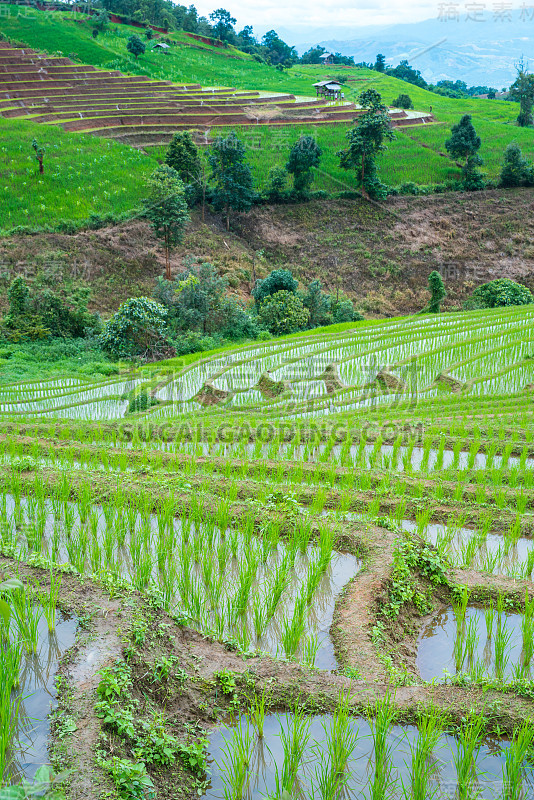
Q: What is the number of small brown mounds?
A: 5